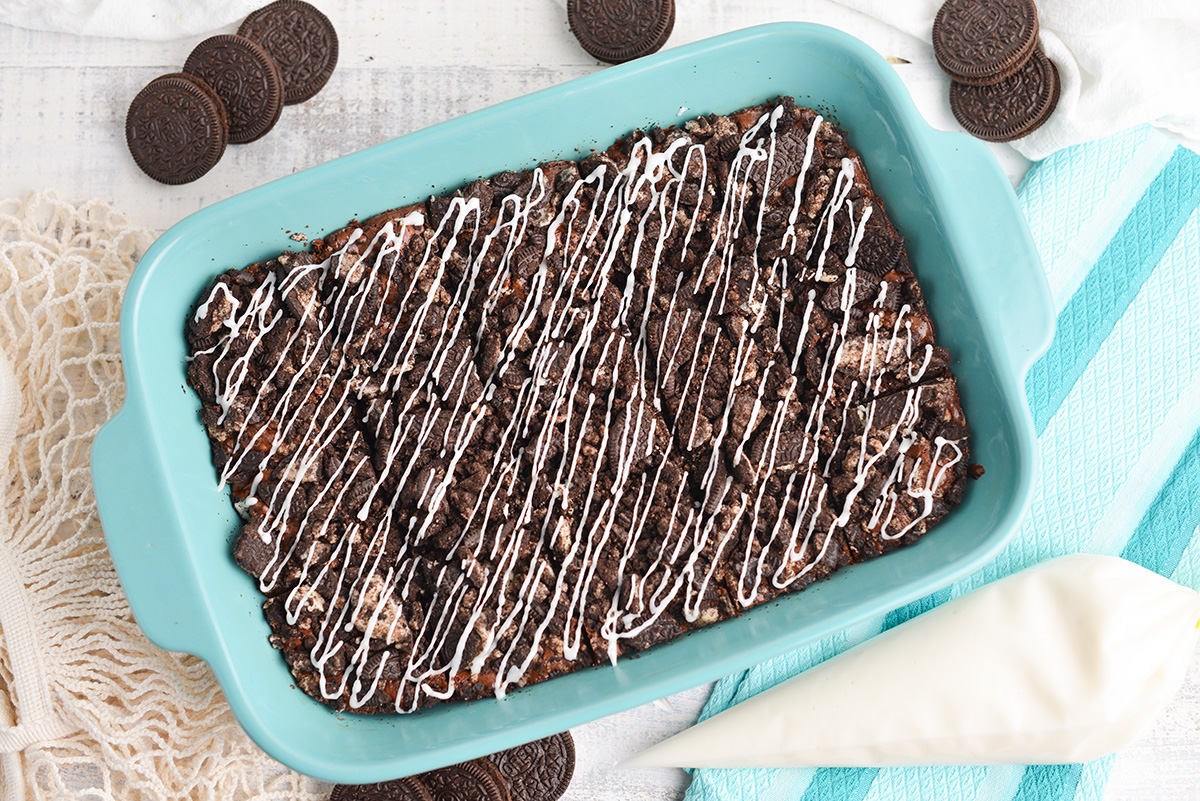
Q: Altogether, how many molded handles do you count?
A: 2